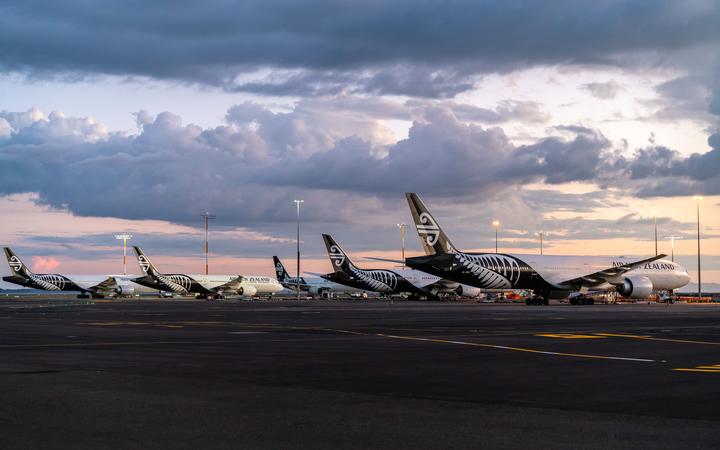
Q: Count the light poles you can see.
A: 9